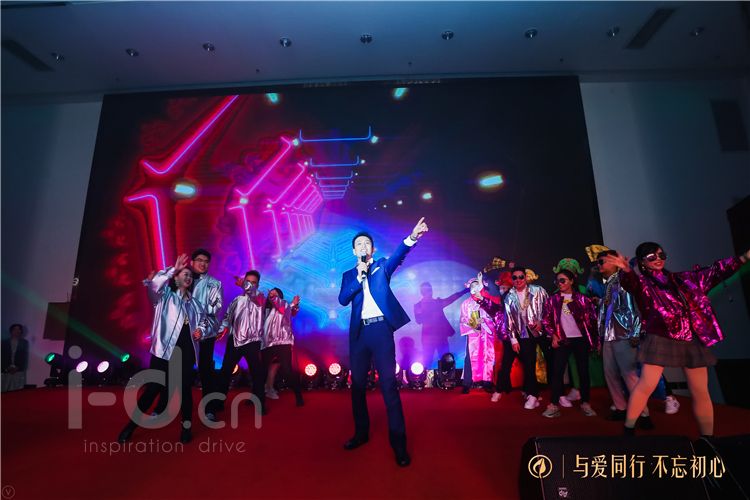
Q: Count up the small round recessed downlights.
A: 9